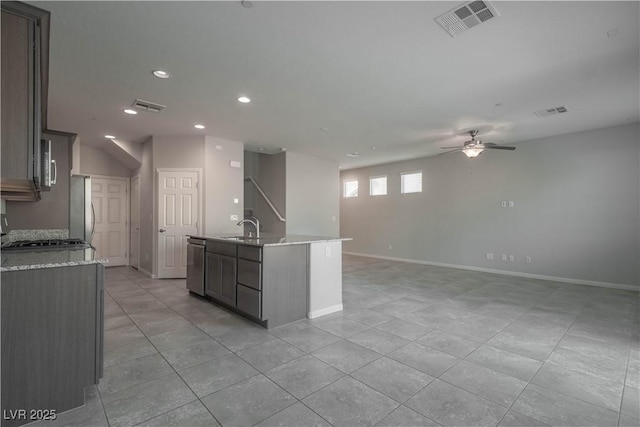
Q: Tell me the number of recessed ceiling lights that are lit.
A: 5